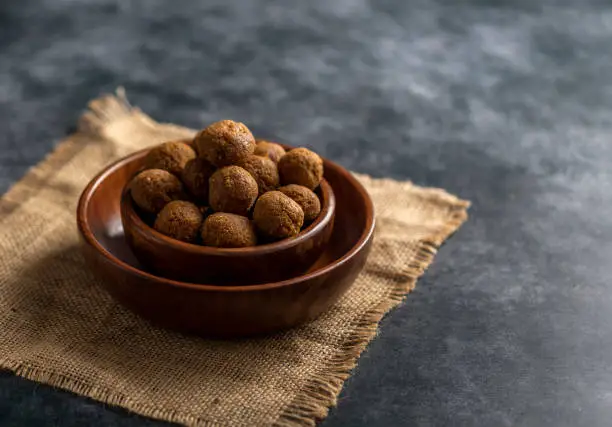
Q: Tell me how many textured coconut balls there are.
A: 12